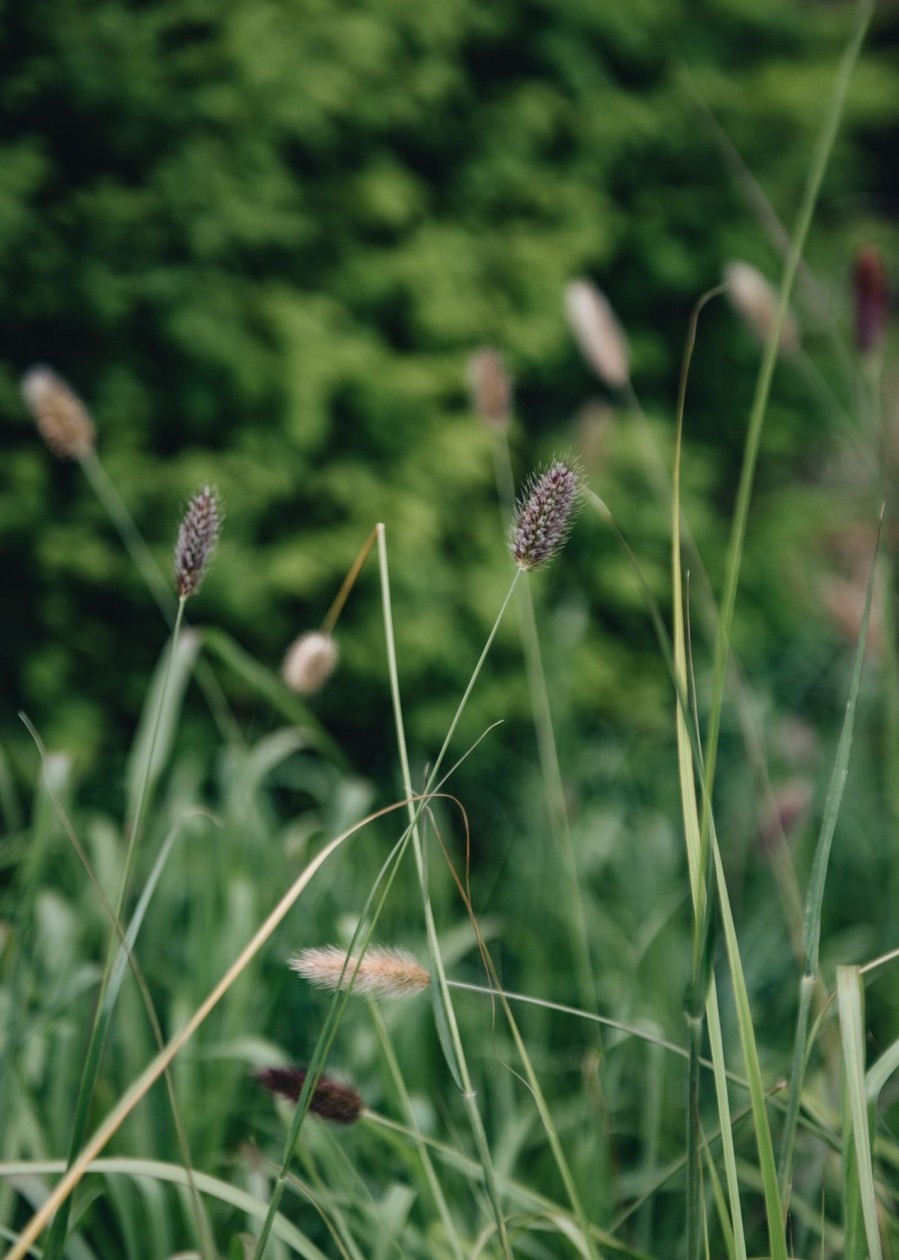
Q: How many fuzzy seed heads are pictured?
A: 10